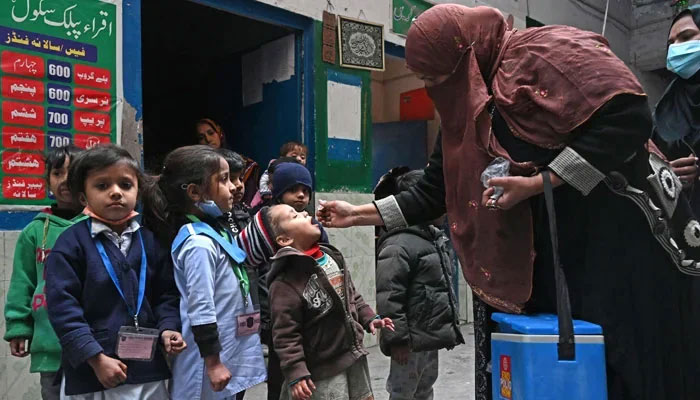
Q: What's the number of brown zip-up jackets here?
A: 1